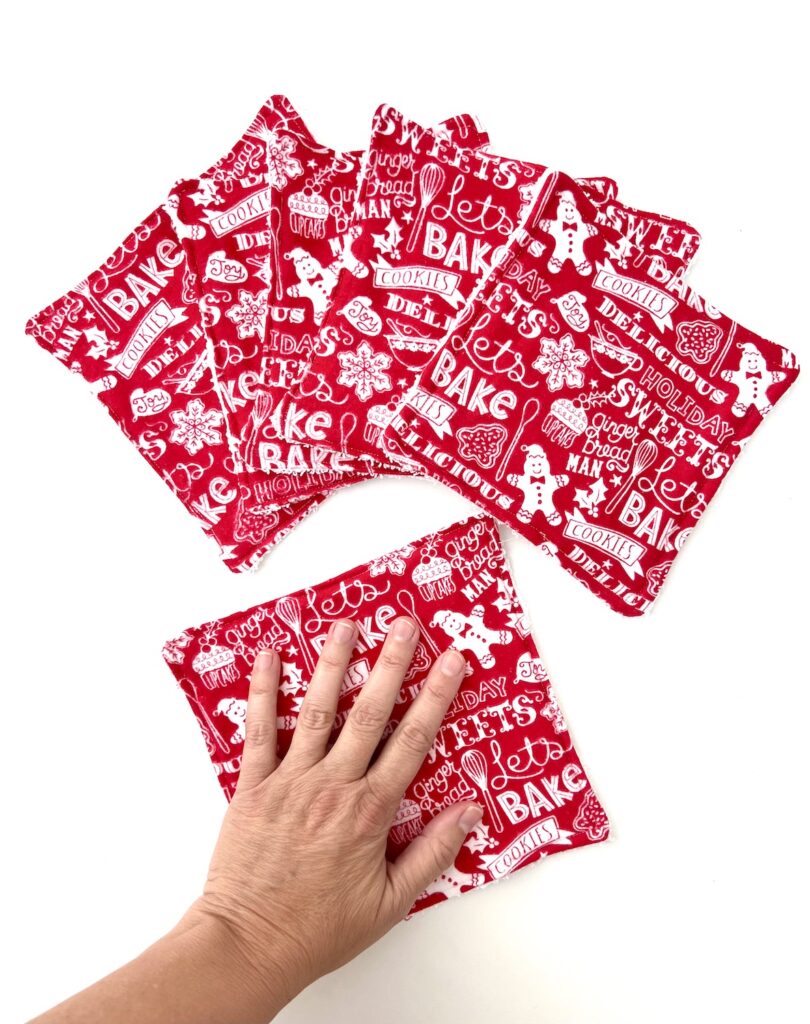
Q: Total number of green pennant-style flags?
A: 0